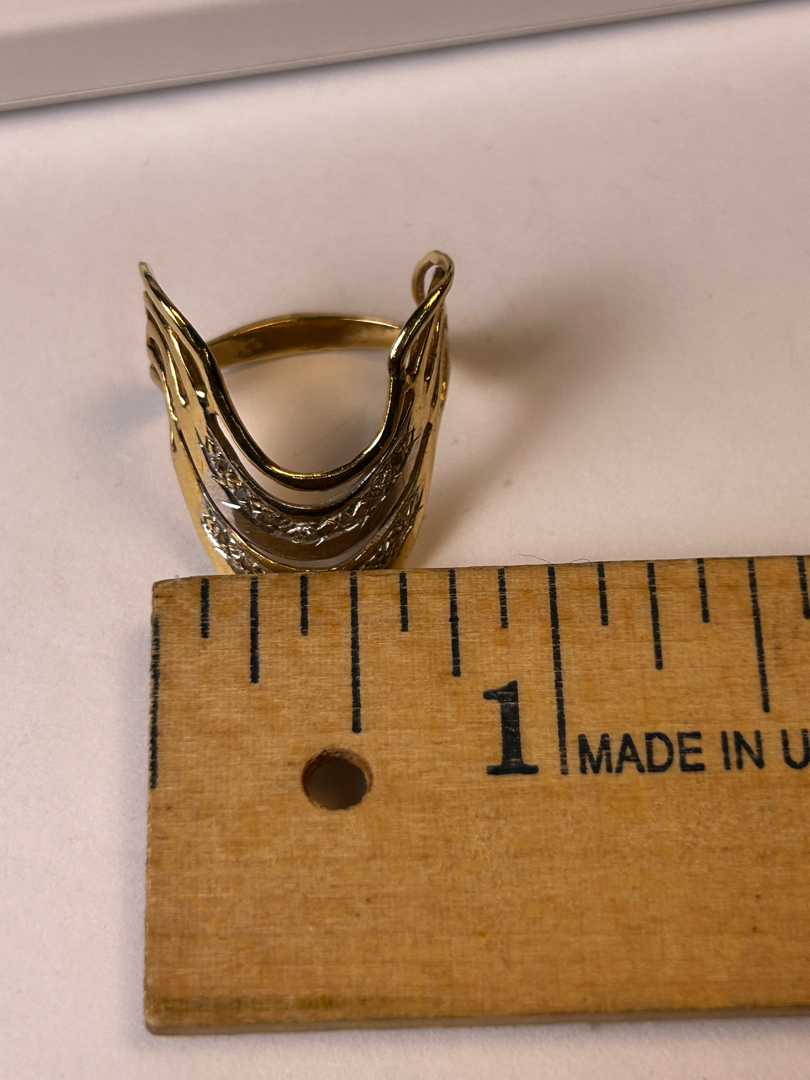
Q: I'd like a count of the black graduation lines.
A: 14